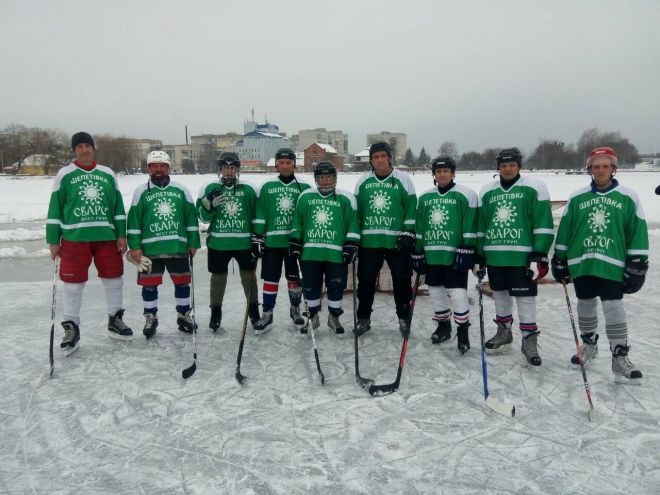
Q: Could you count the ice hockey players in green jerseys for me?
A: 9